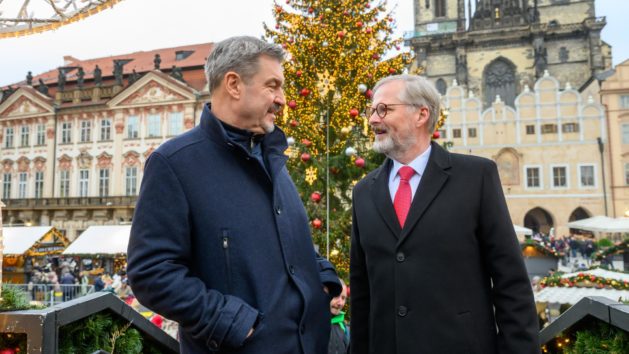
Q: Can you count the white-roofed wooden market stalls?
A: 2